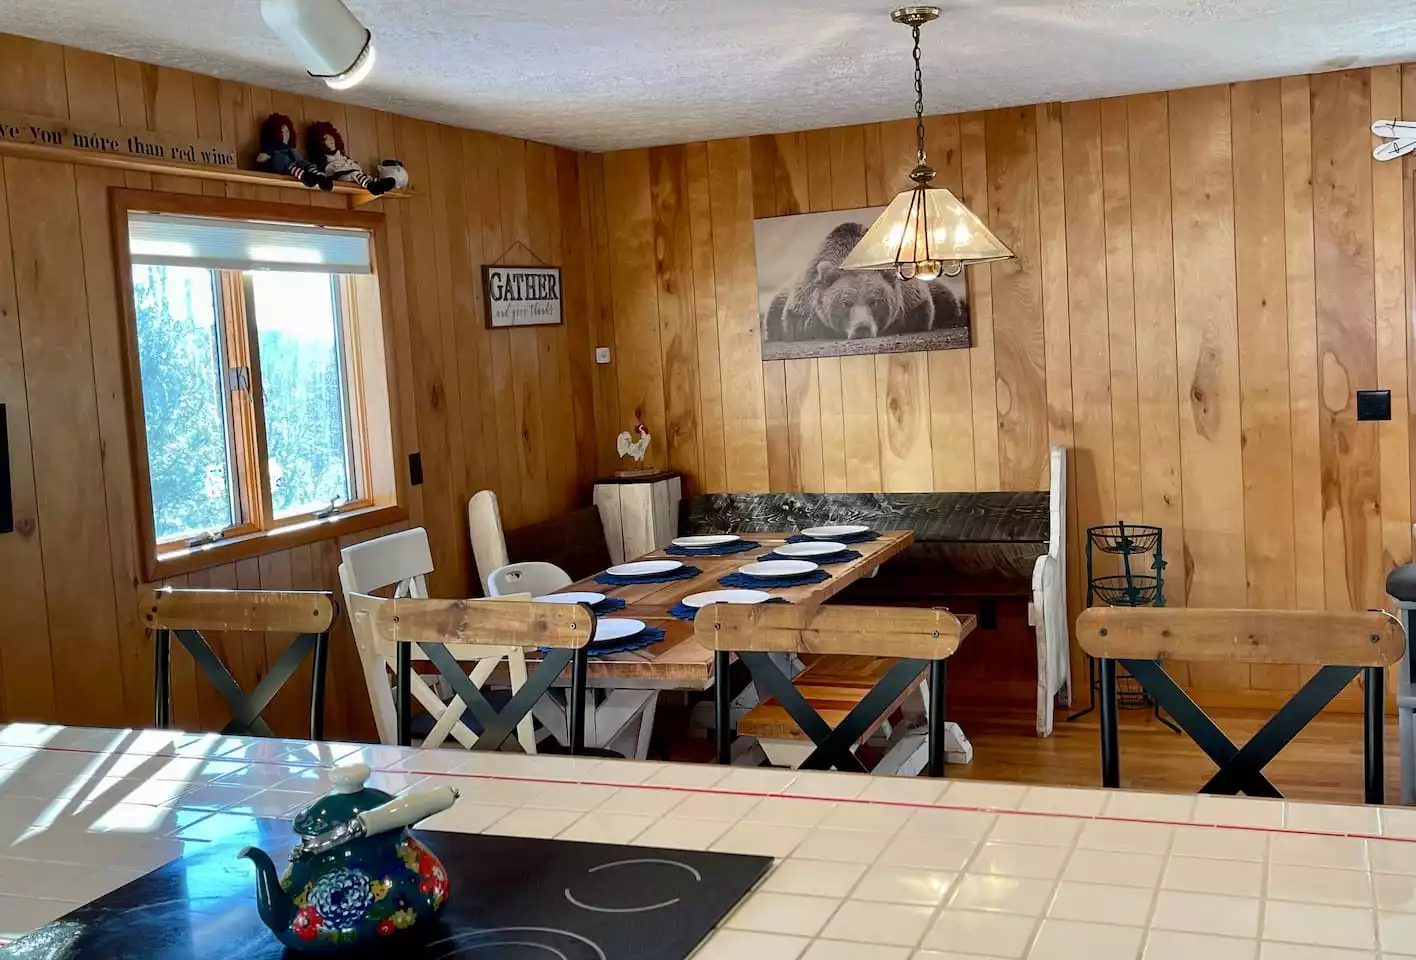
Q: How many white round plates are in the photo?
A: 8